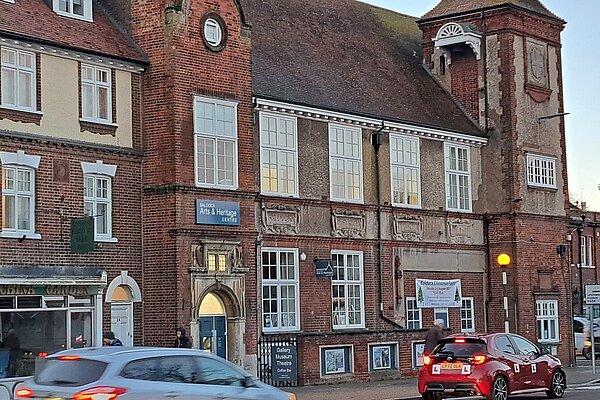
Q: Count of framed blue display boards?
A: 3